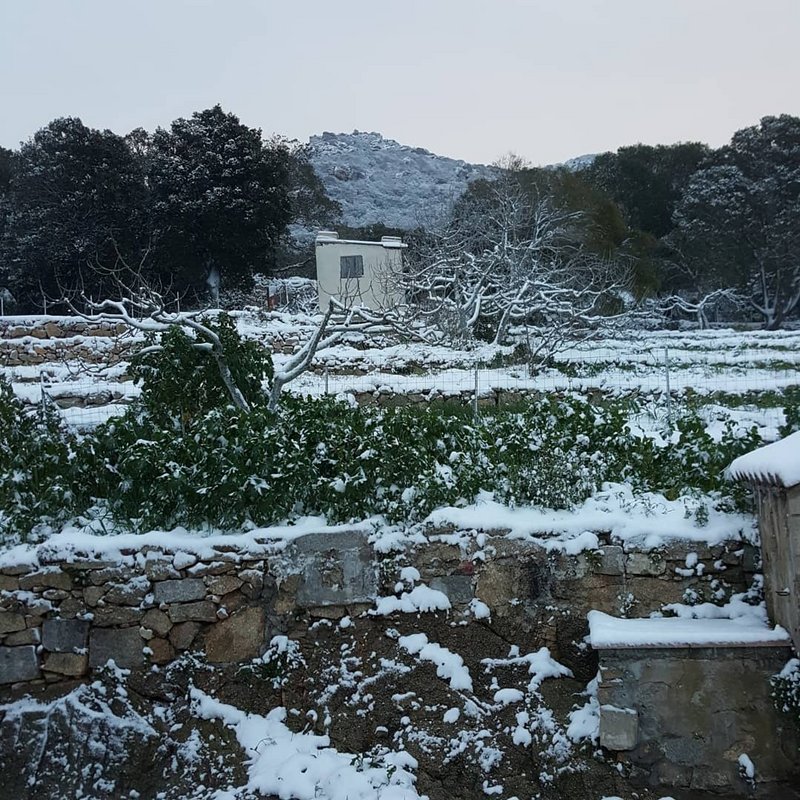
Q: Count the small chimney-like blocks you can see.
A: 2